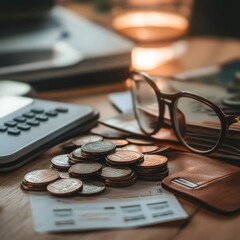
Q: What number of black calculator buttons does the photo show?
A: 11